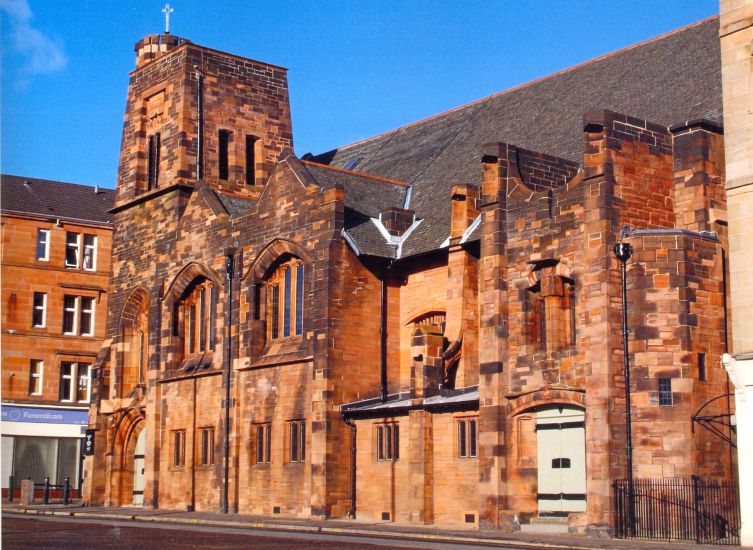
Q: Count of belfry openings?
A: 4